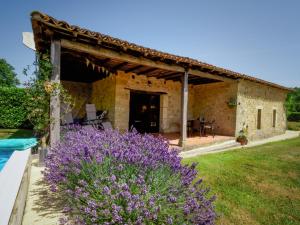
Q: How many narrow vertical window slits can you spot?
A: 2